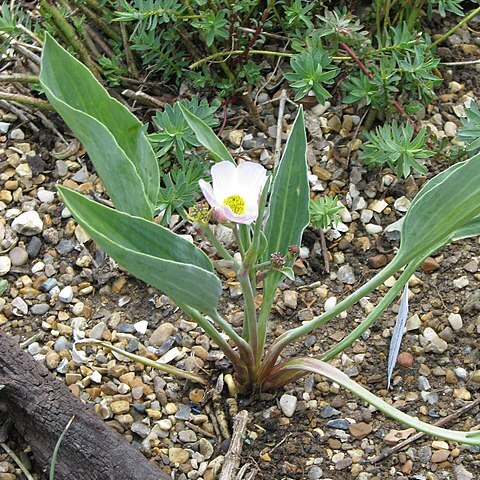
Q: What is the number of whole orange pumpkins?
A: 0